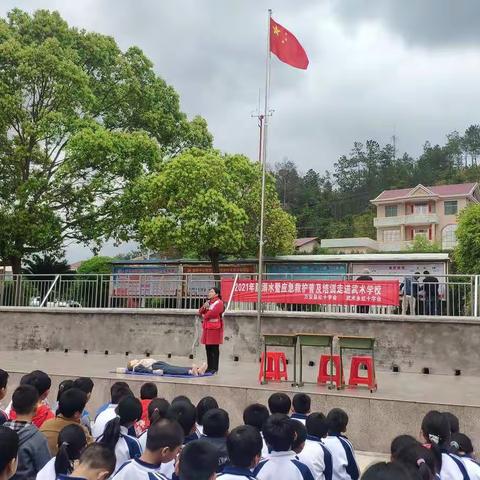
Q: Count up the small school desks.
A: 3